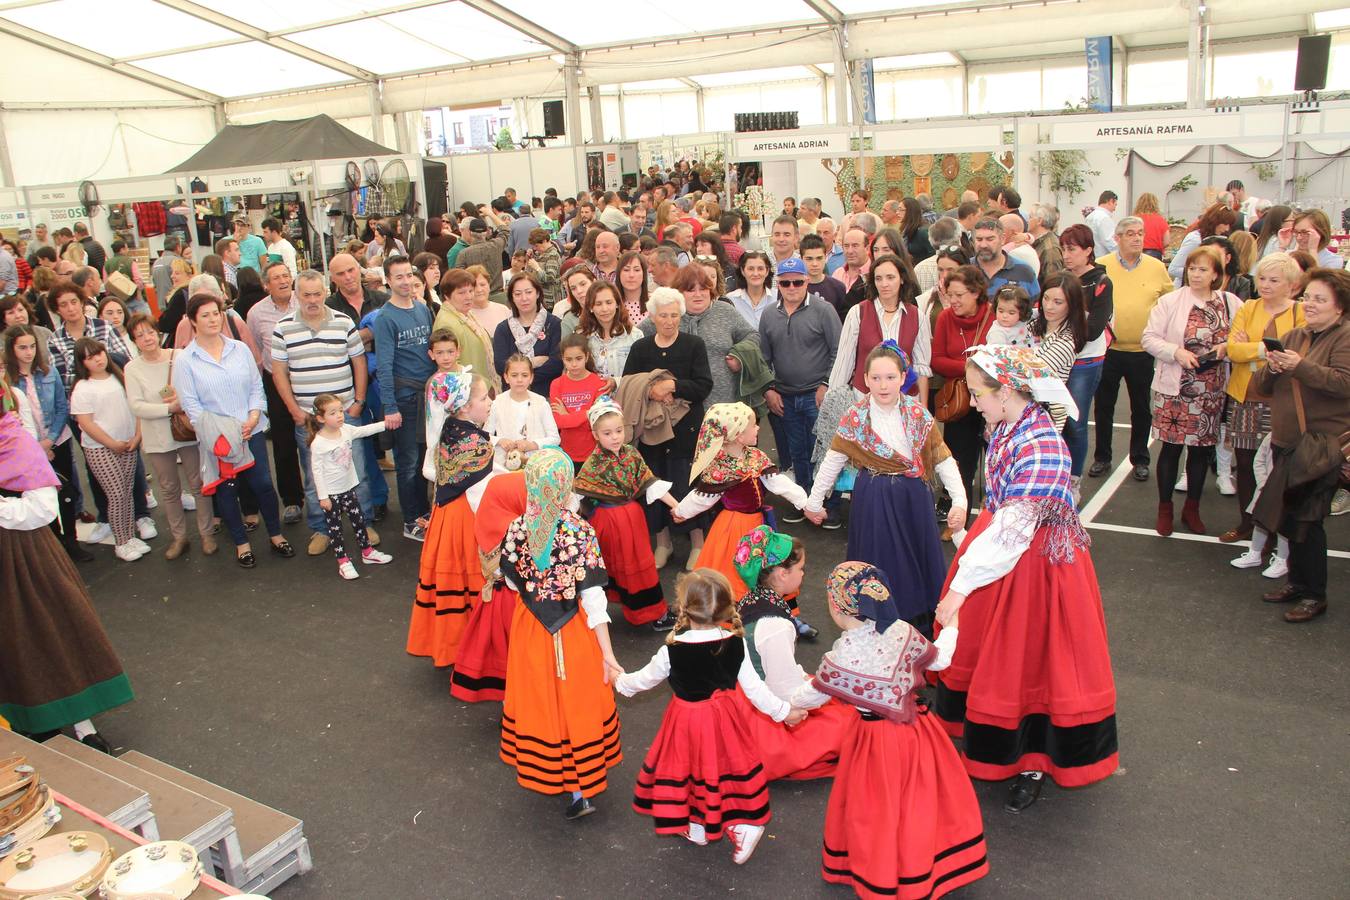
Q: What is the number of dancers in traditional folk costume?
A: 11